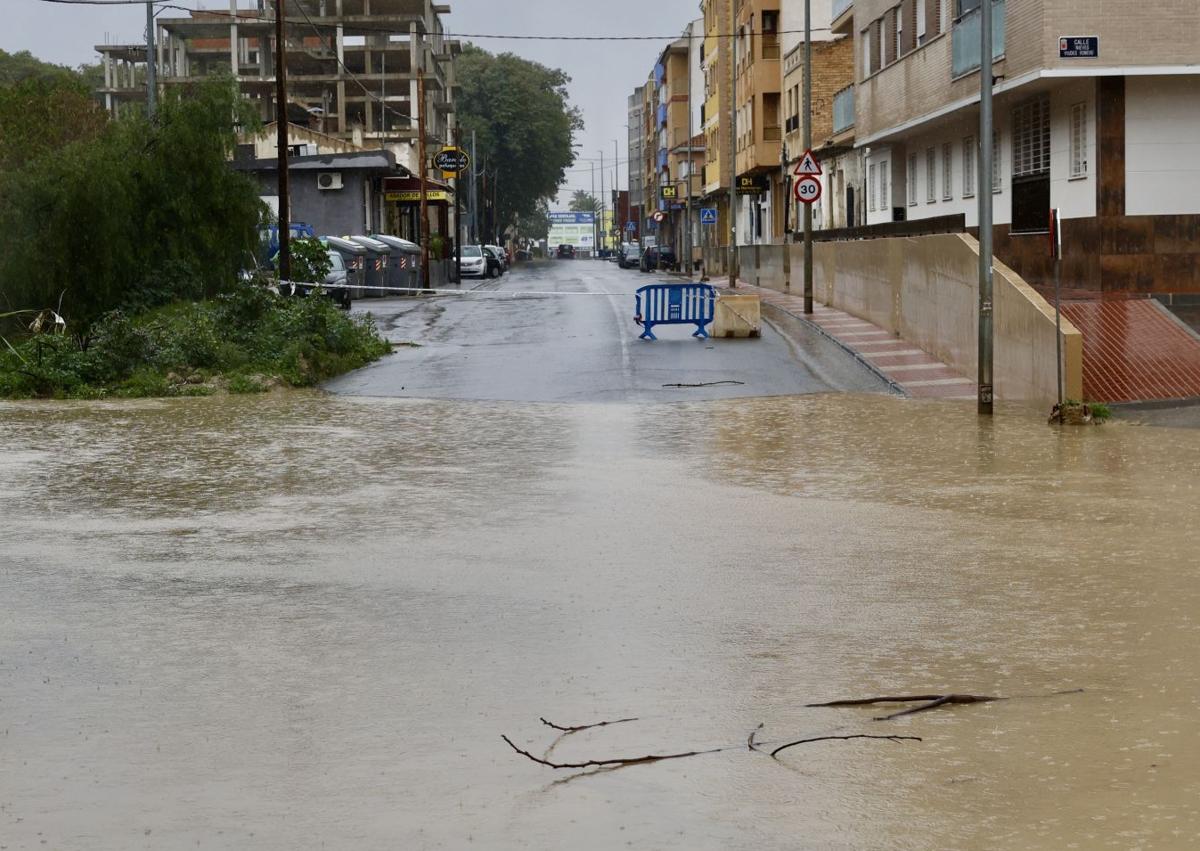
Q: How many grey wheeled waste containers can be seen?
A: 3